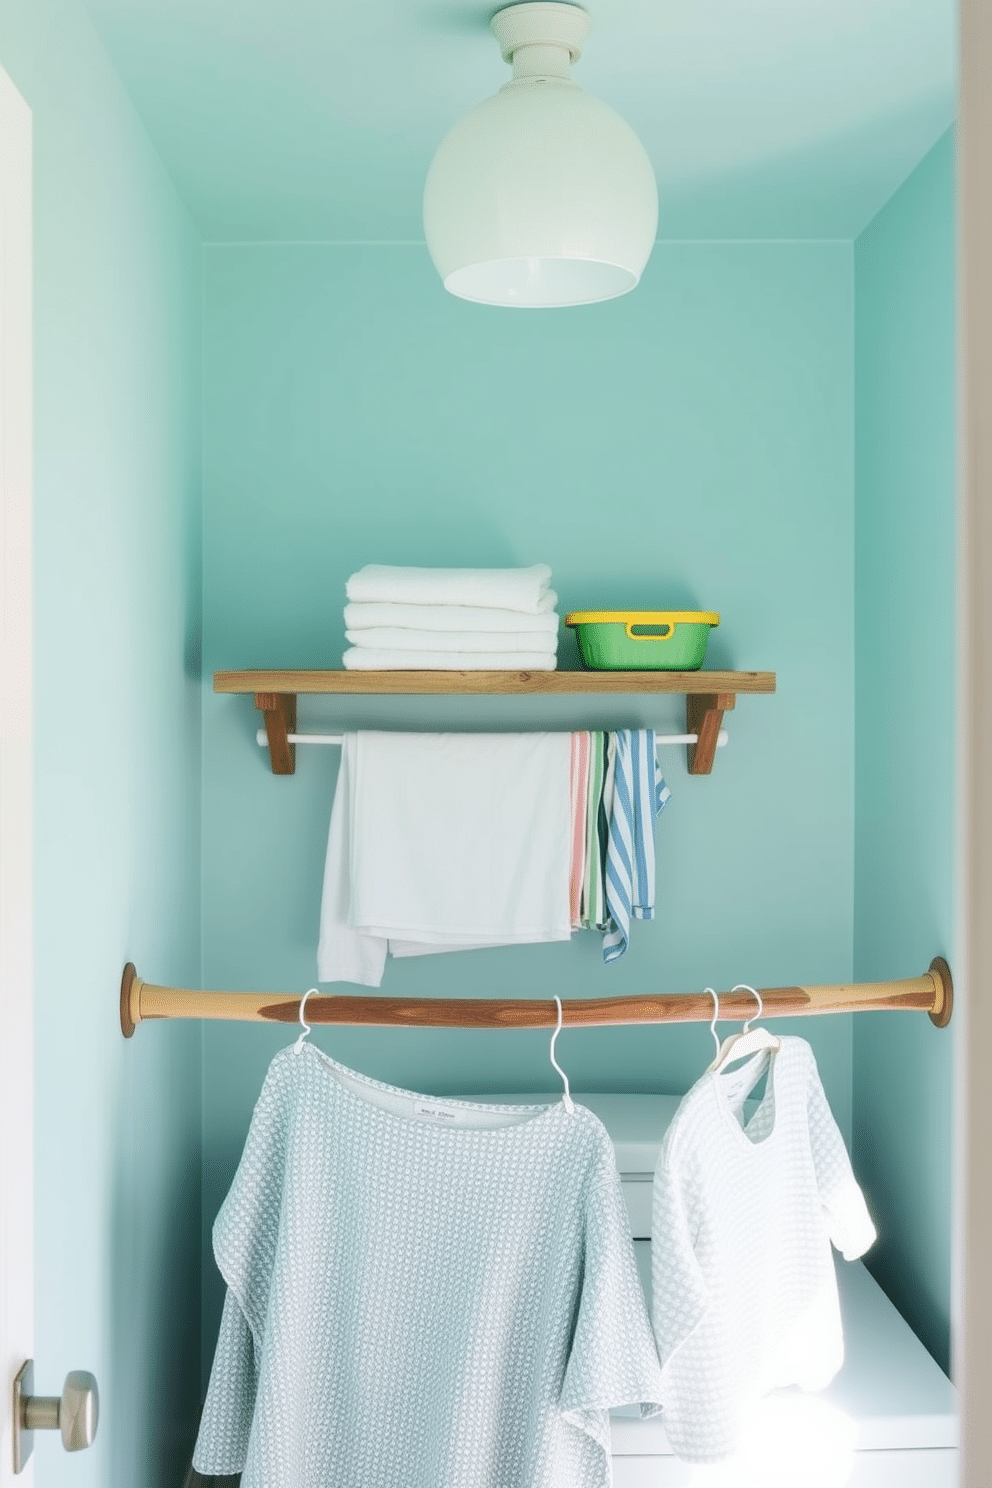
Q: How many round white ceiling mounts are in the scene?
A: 1